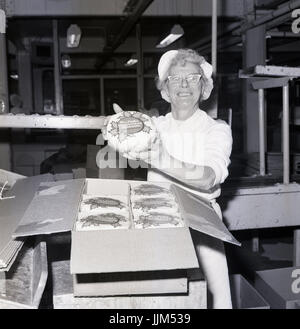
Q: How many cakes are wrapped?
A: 6